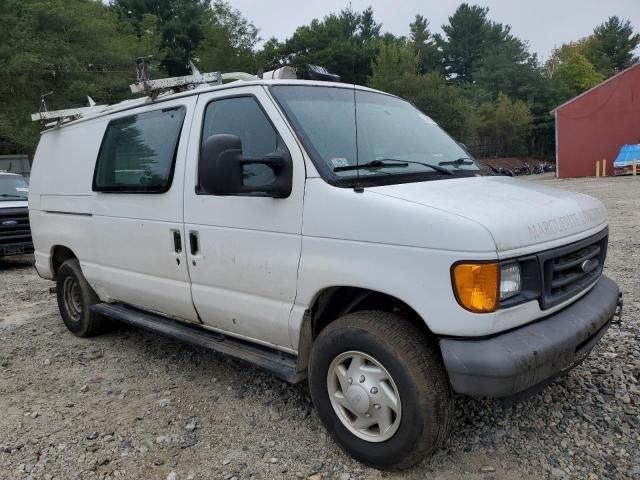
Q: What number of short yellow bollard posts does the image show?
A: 3